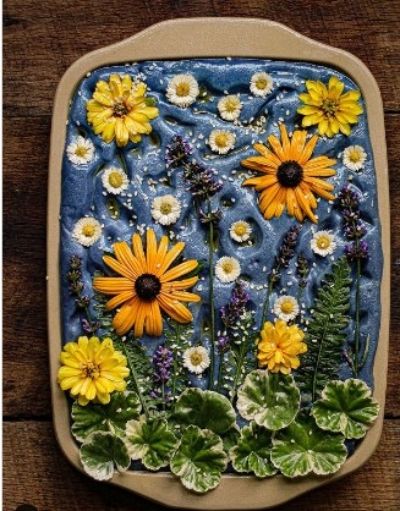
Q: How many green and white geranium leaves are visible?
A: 9